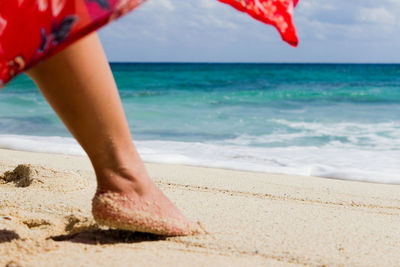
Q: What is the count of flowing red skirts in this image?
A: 1